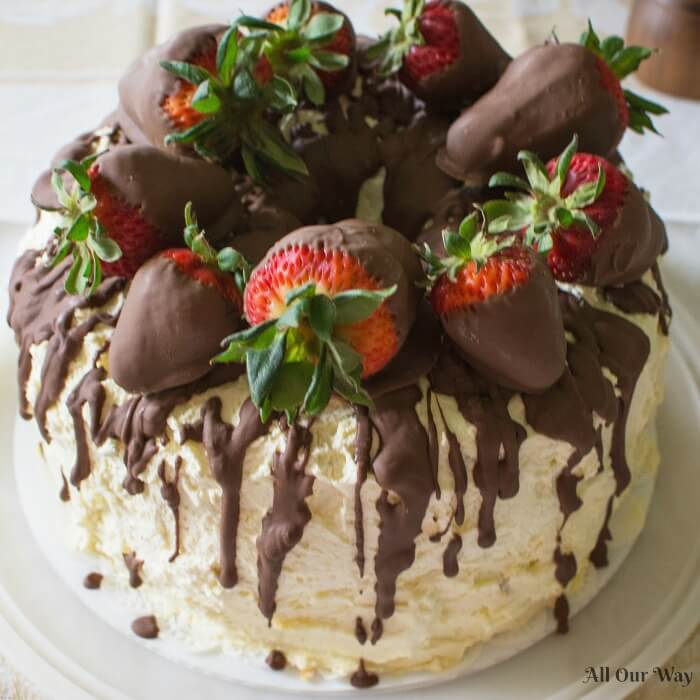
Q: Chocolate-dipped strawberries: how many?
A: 9